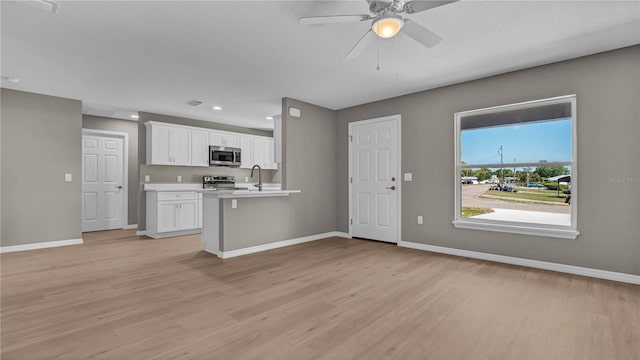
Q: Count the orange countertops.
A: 0